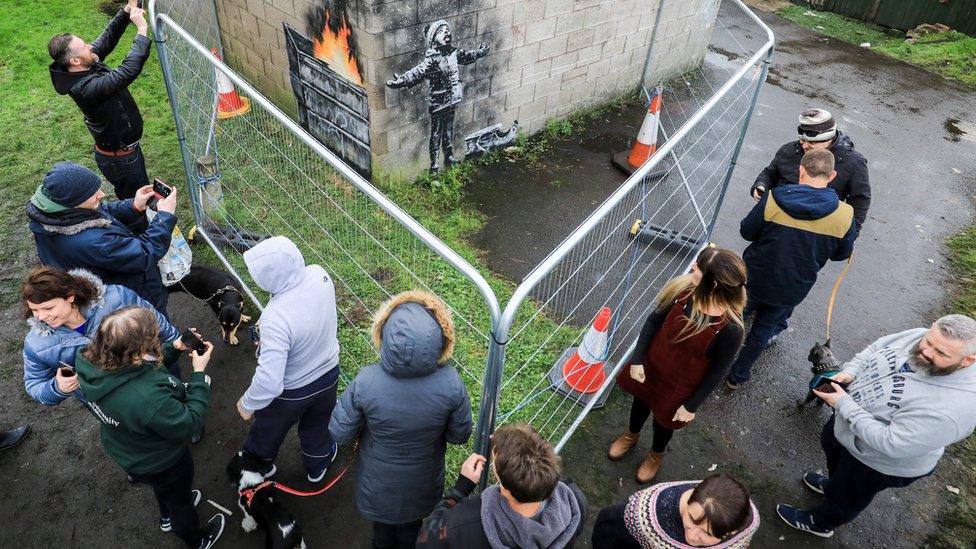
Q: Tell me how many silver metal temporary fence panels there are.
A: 4